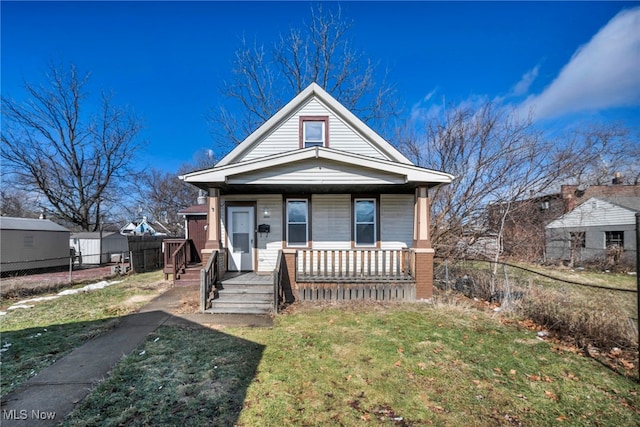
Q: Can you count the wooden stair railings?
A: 3